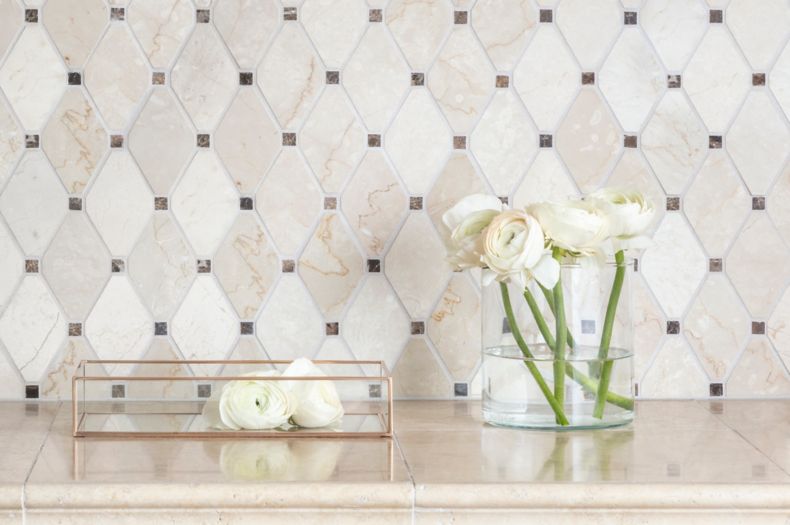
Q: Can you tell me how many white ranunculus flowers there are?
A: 6